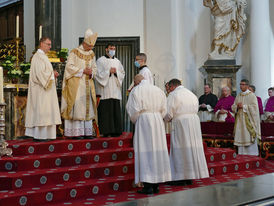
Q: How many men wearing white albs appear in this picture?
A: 2